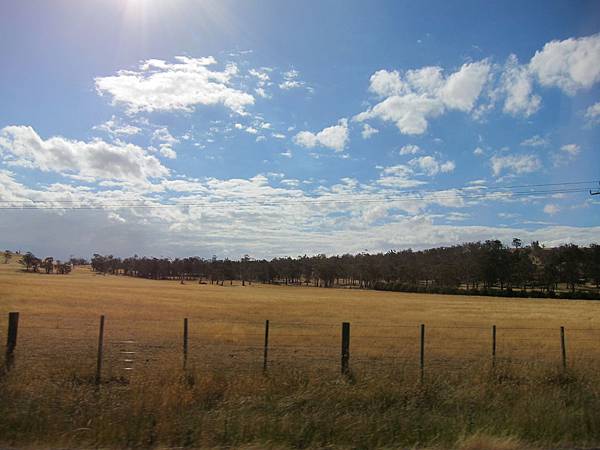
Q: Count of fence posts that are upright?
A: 8